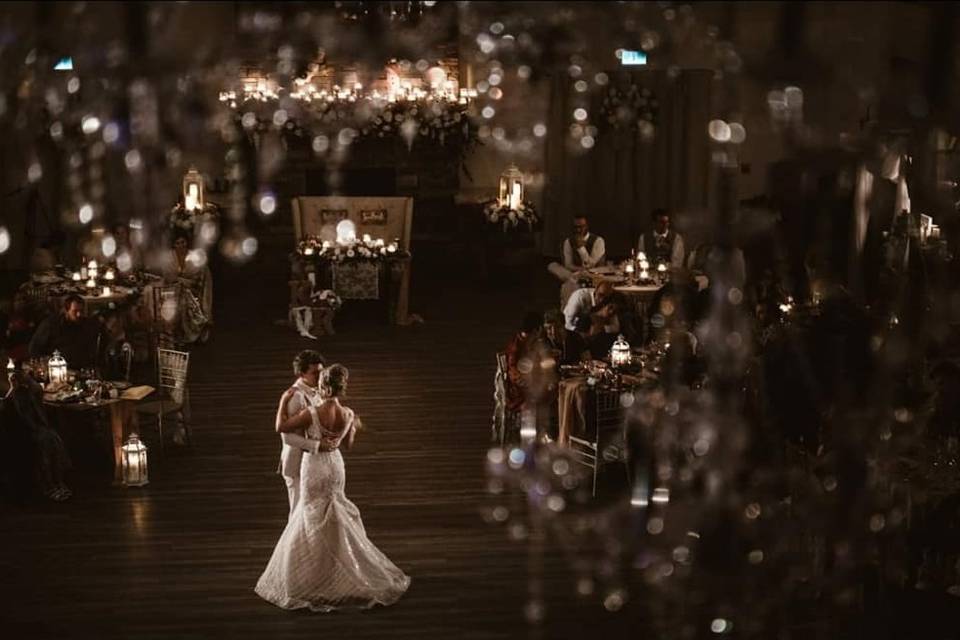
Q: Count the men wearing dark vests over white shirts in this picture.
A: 2